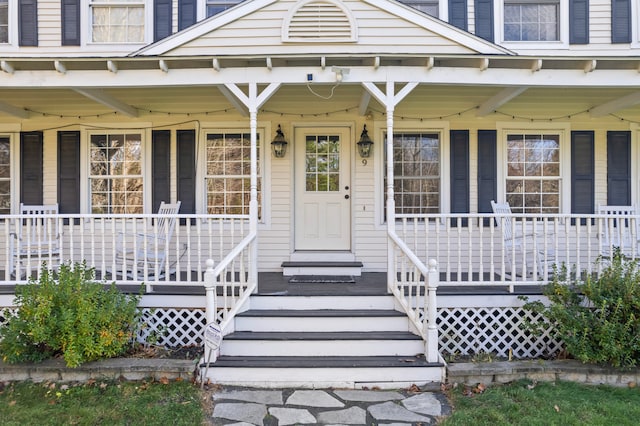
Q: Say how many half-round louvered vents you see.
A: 1